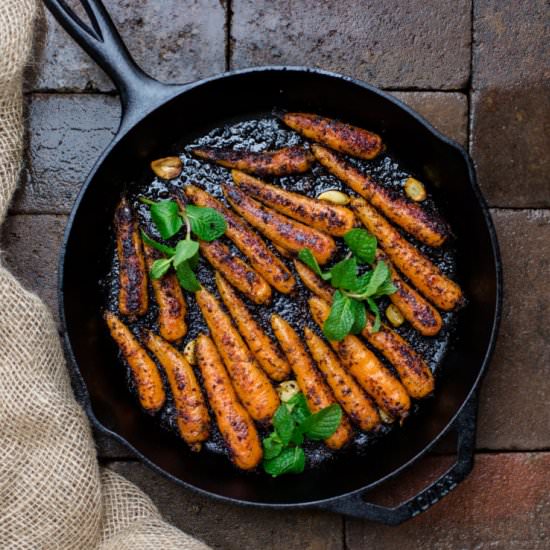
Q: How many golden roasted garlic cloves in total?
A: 7